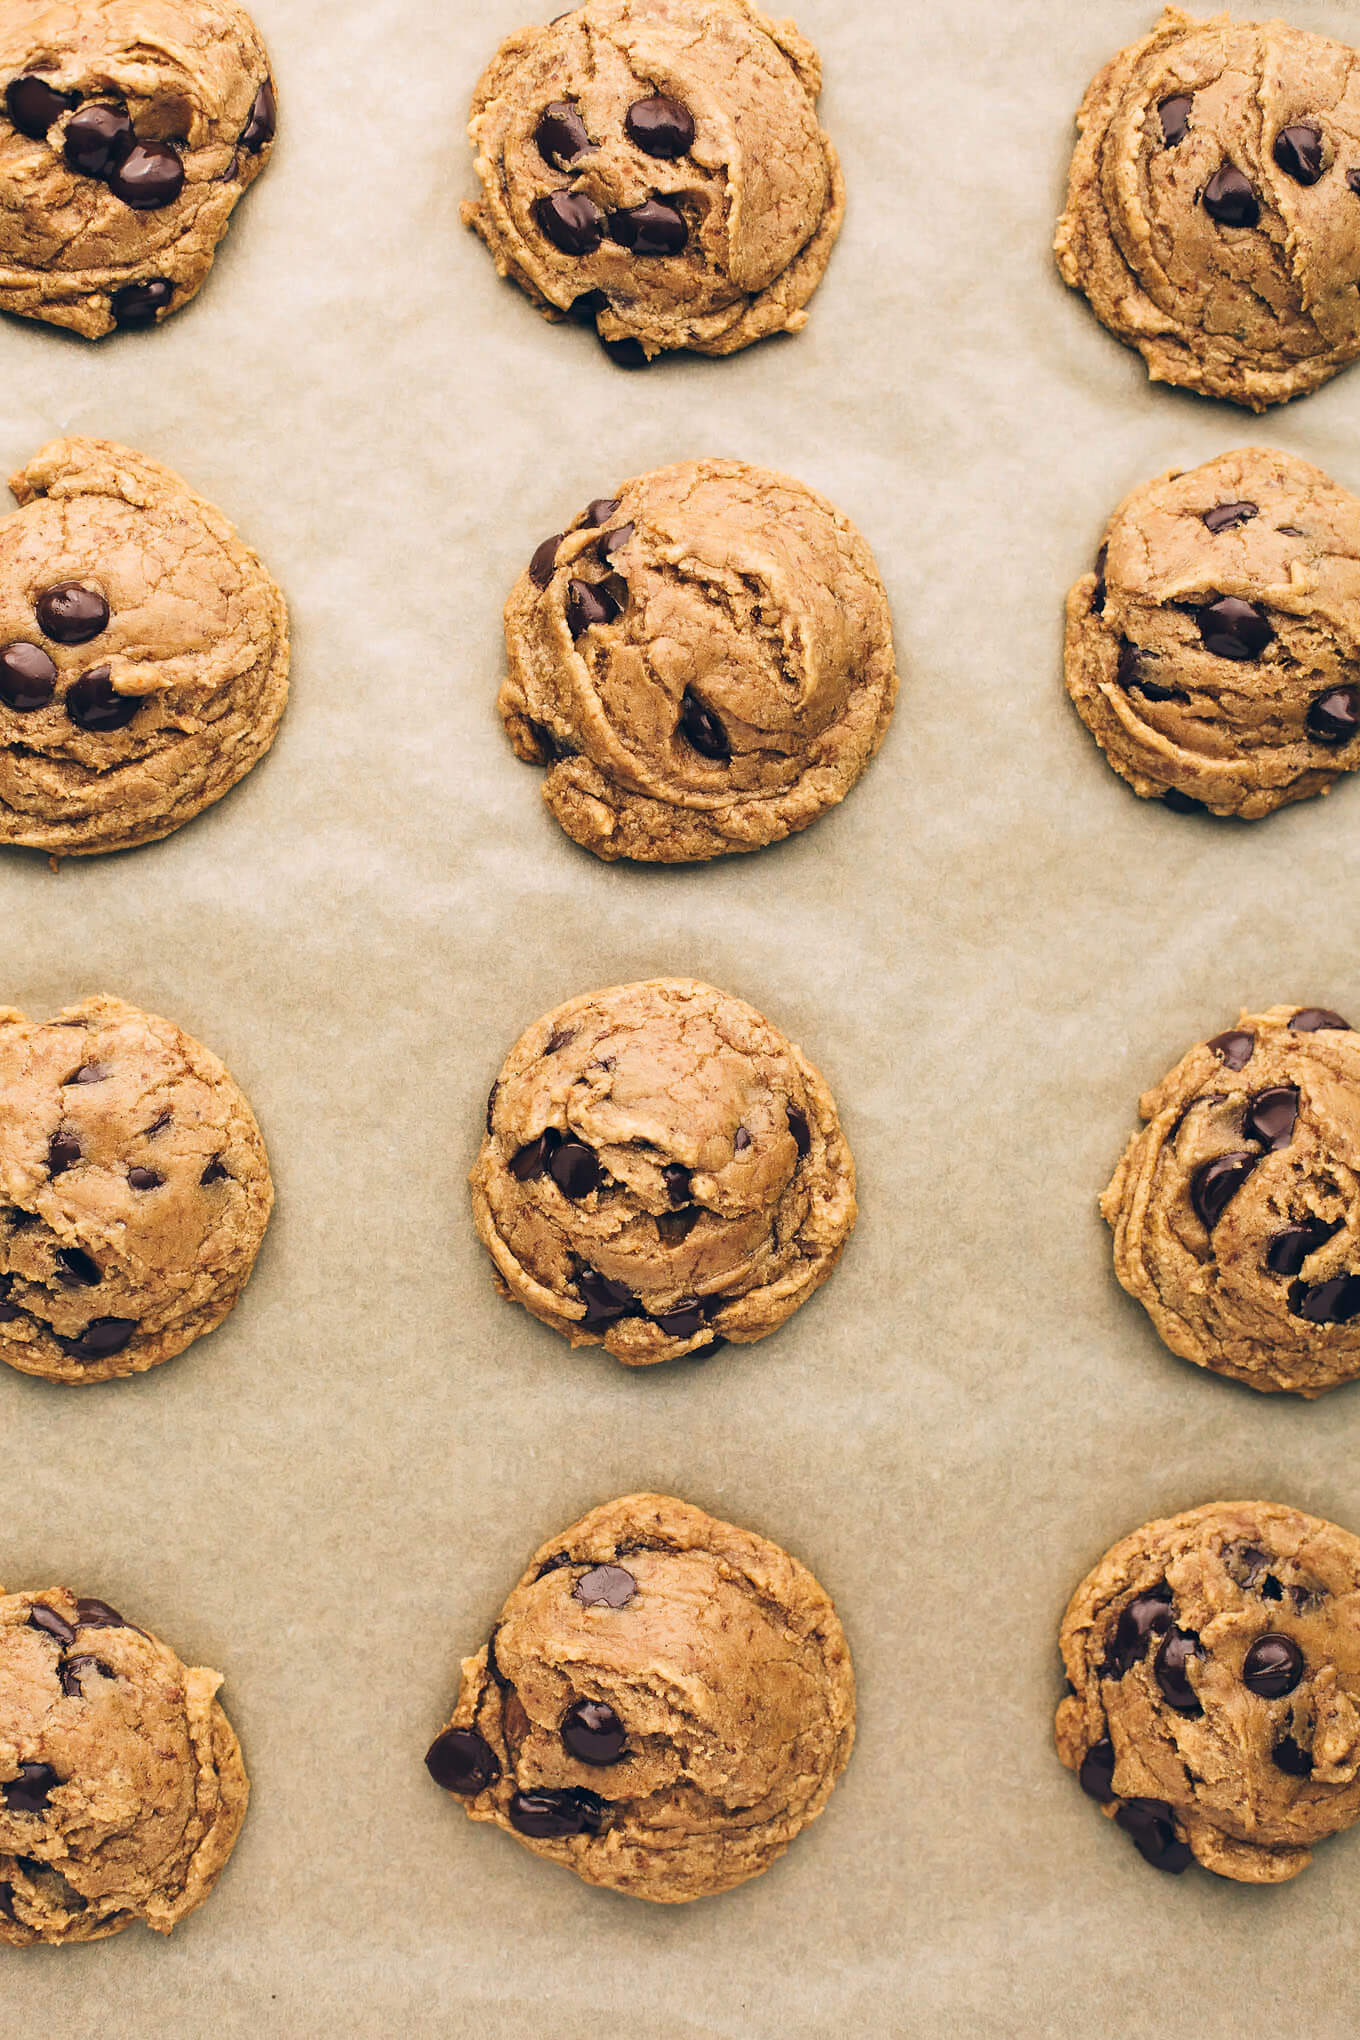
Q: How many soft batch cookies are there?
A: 12